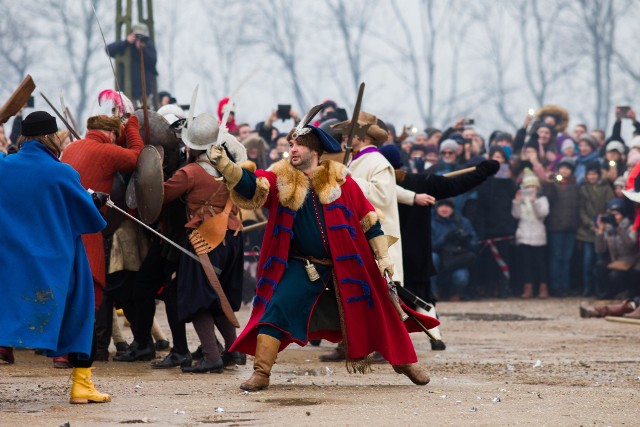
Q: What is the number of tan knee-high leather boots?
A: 2